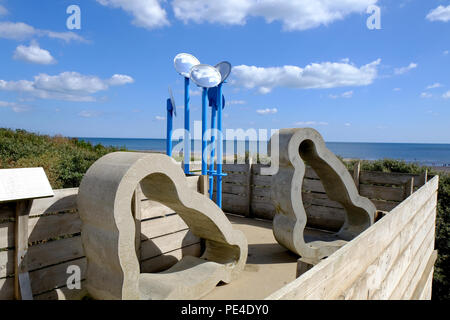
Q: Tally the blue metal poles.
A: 5